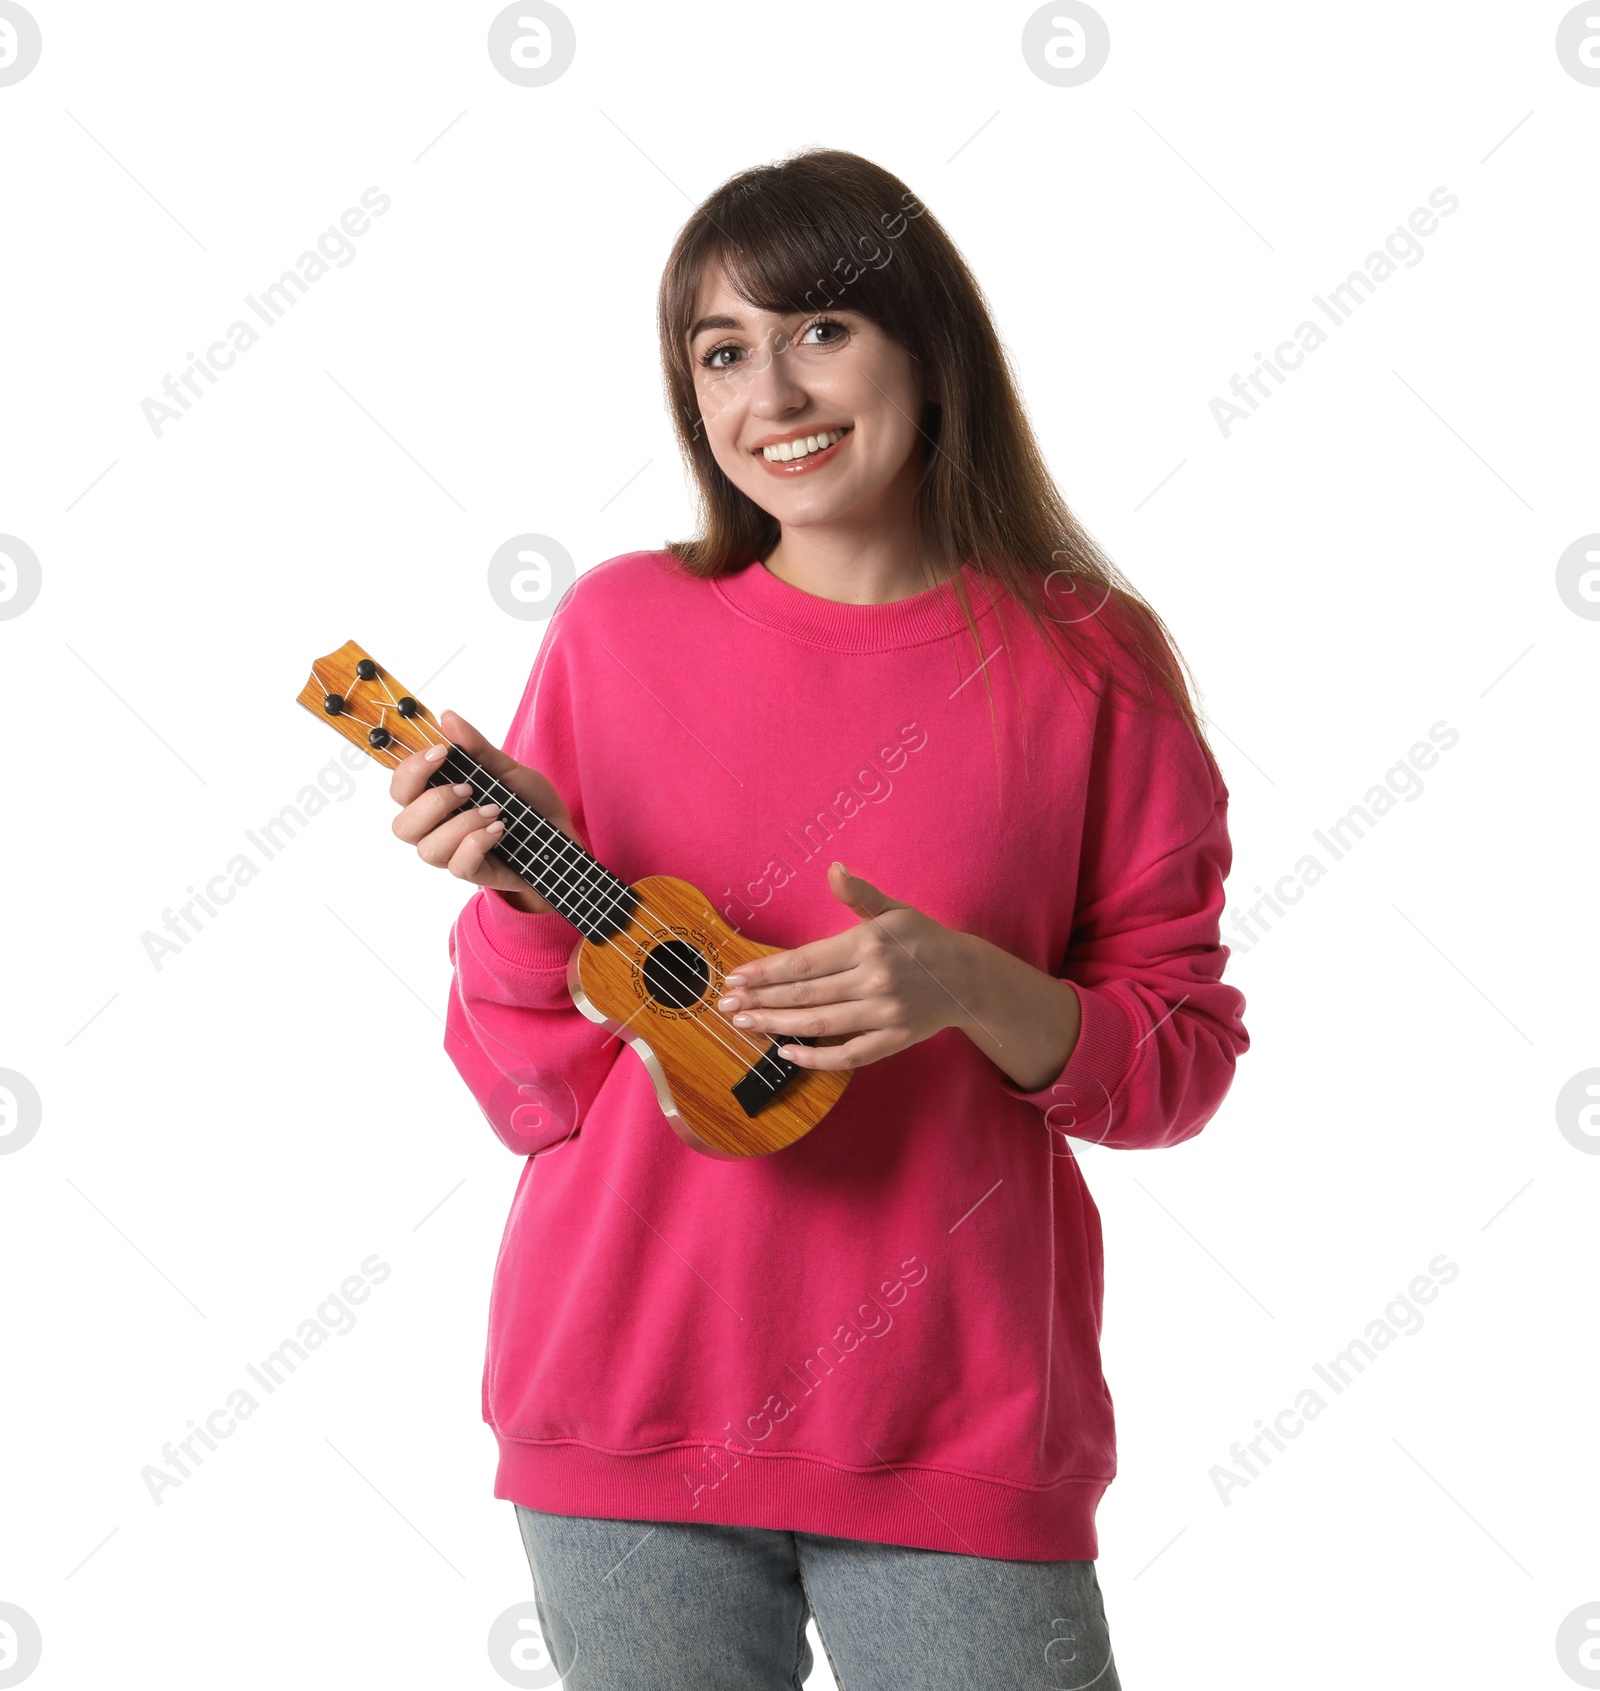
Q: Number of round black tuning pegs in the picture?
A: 4